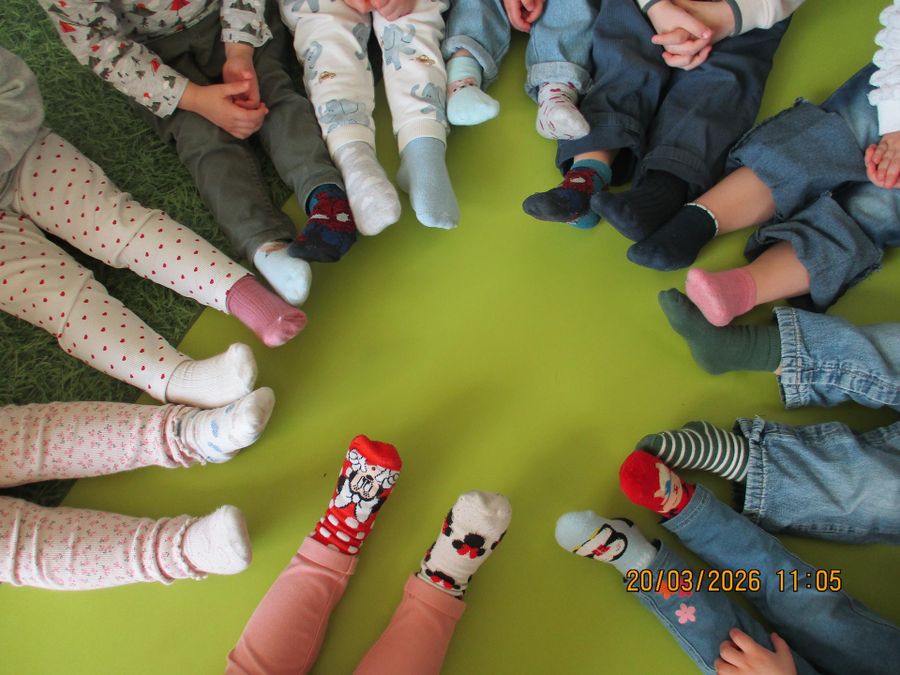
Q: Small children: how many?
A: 10